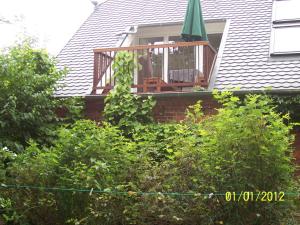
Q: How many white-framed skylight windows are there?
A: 2